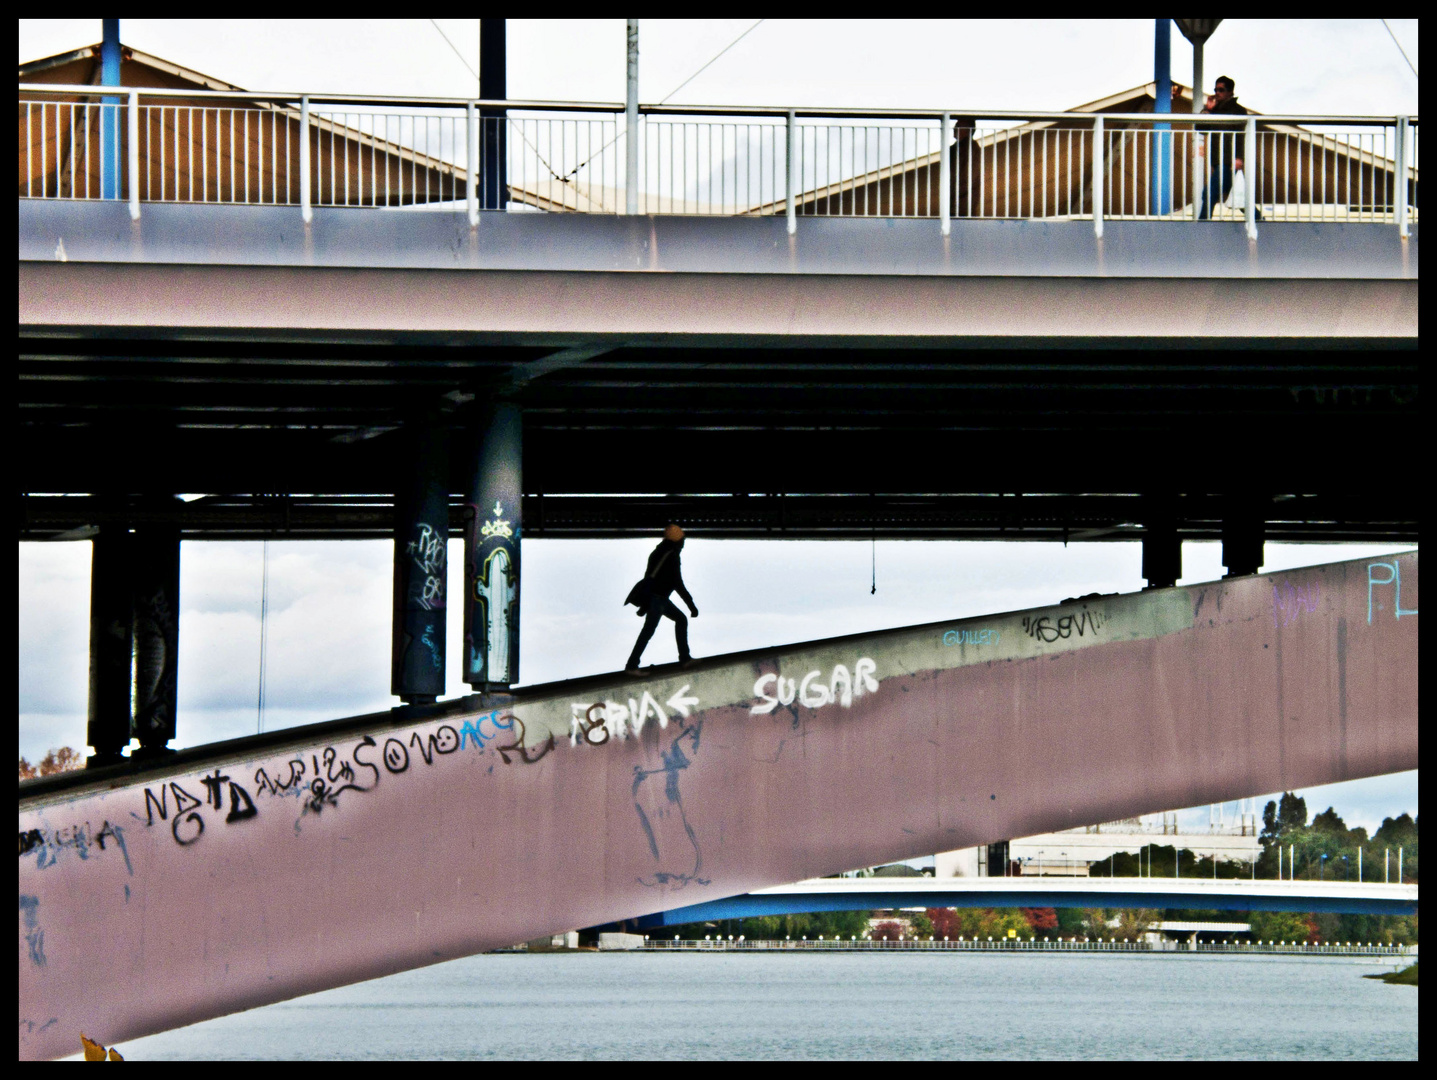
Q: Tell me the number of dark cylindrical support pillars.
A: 6